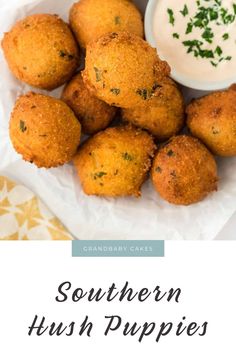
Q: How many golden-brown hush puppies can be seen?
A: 9